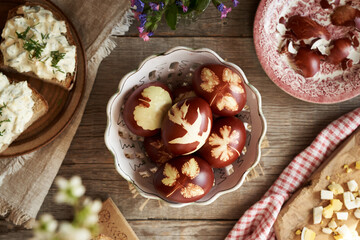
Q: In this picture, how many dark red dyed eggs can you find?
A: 7